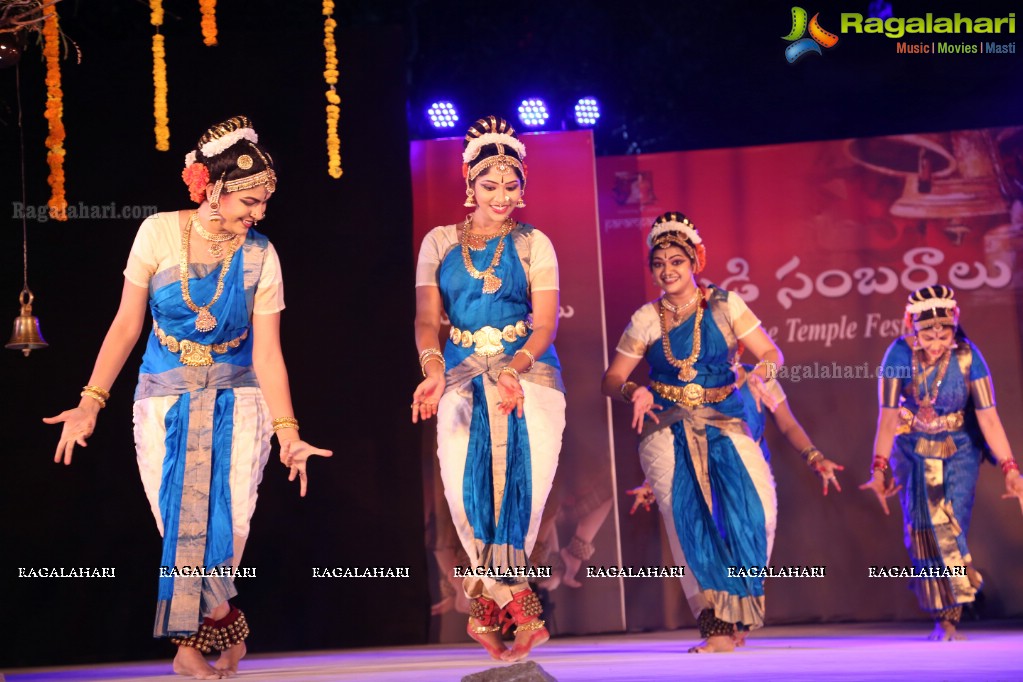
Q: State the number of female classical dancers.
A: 5